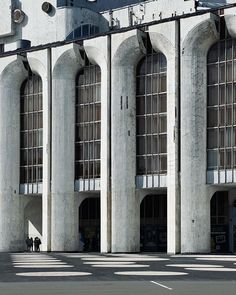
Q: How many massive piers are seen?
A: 4